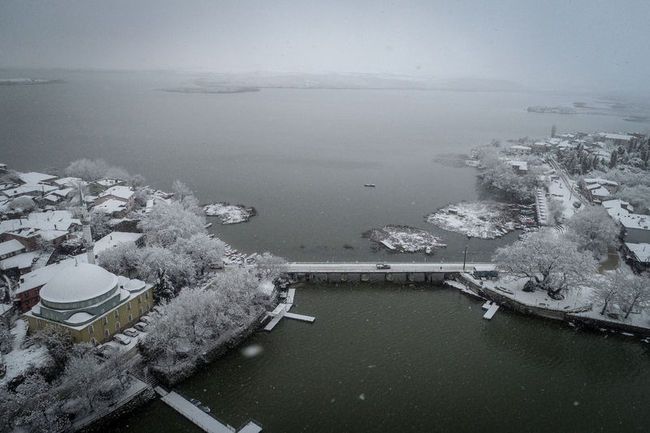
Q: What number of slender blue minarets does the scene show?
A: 0